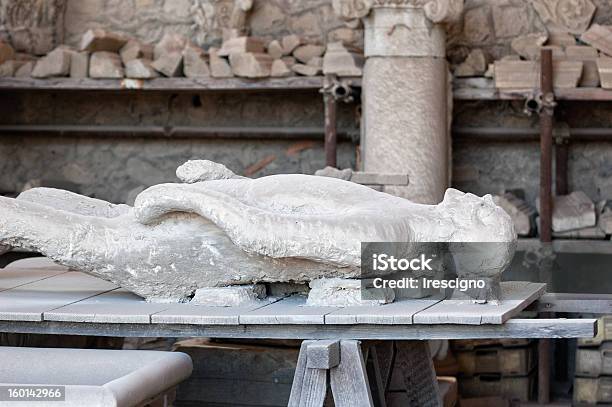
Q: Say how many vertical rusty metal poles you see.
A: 3